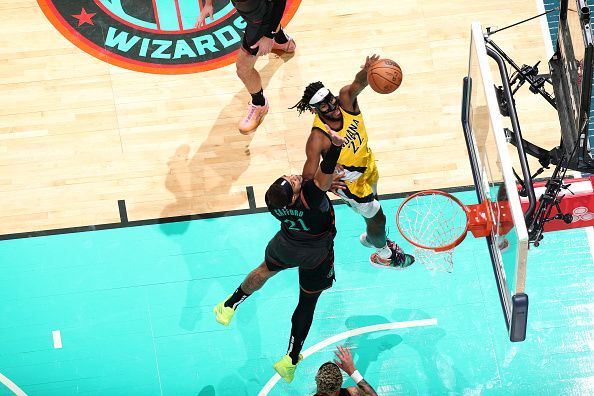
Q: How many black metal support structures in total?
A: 1